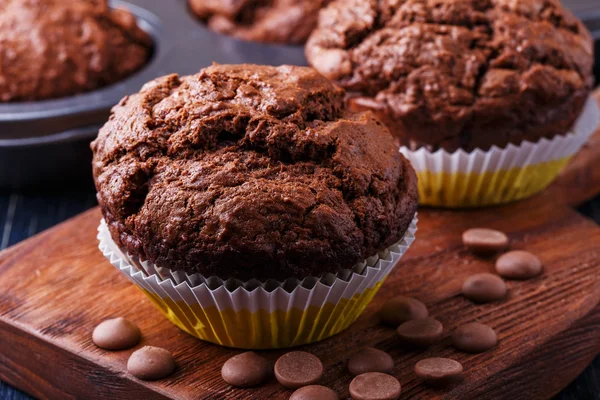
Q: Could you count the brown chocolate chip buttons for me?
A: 14